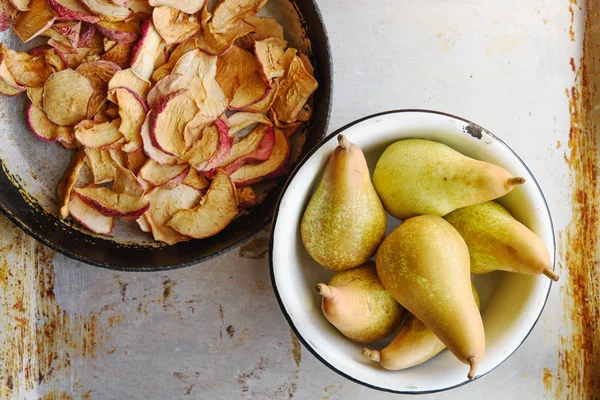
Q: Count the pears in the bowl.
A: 6